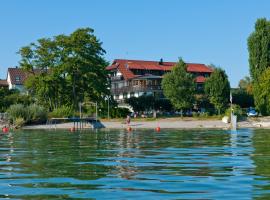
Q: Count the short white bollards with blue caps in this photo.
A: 0